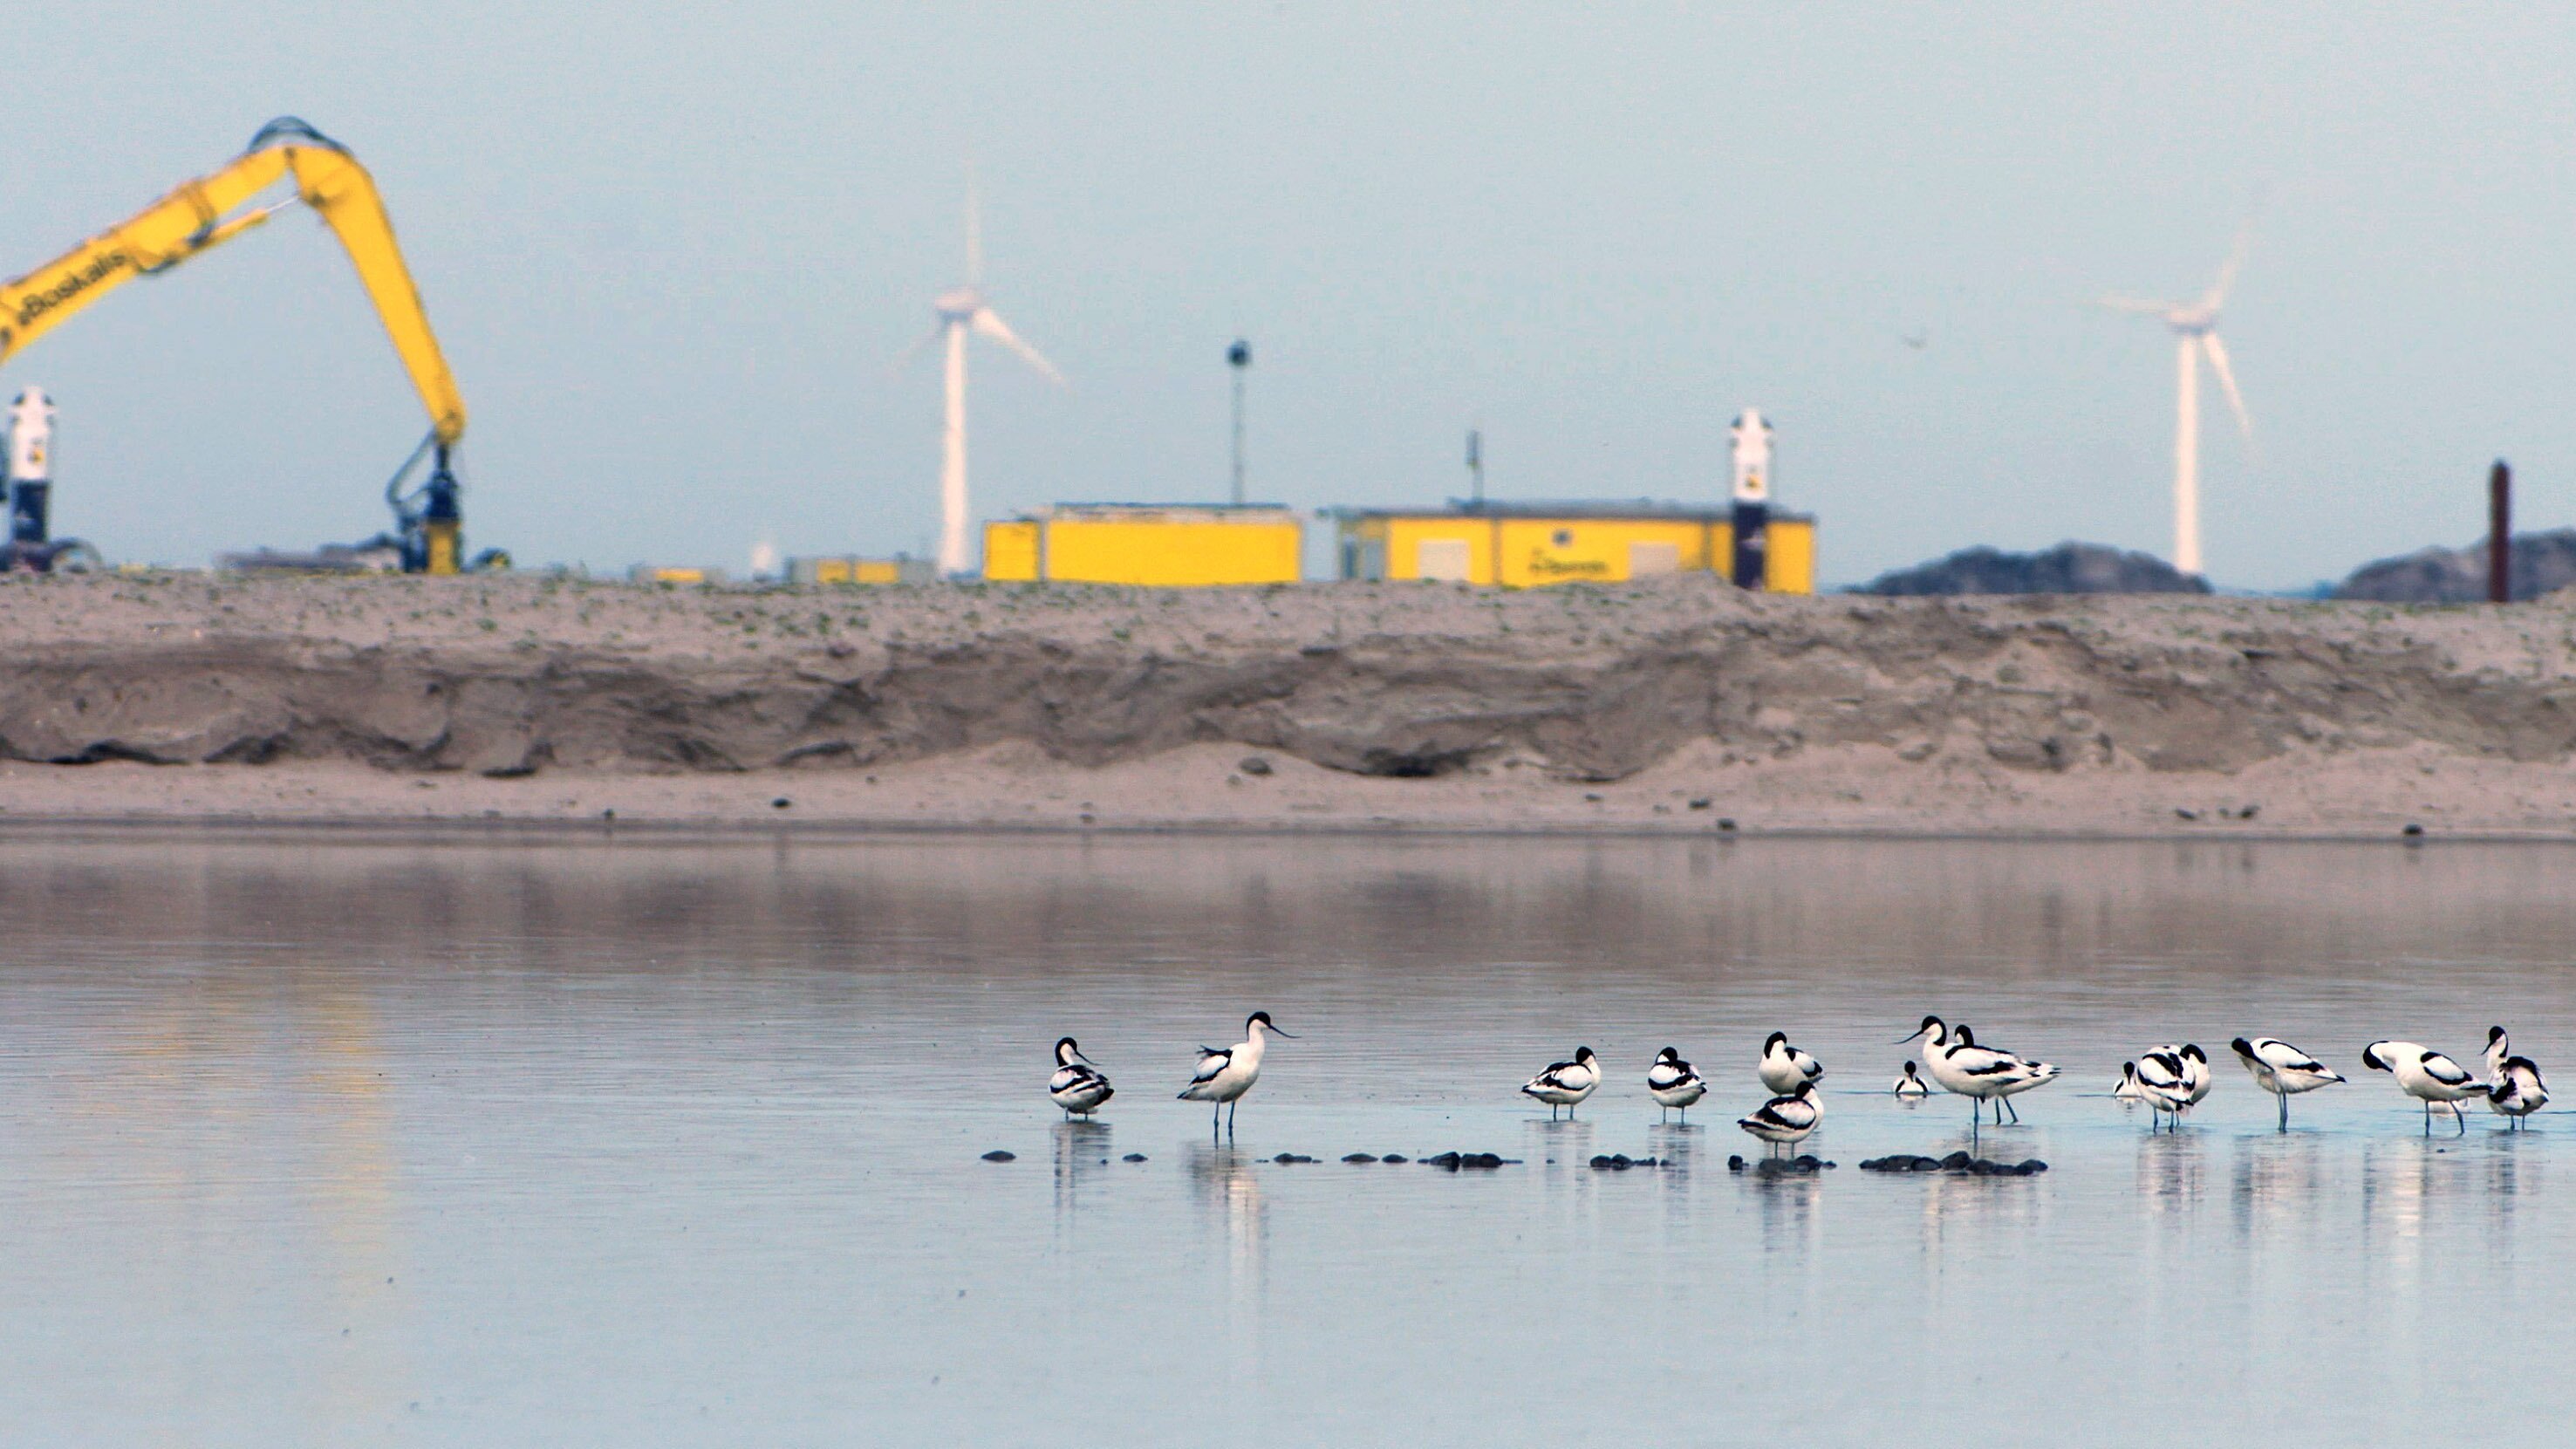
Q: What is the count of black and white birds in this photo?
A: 15